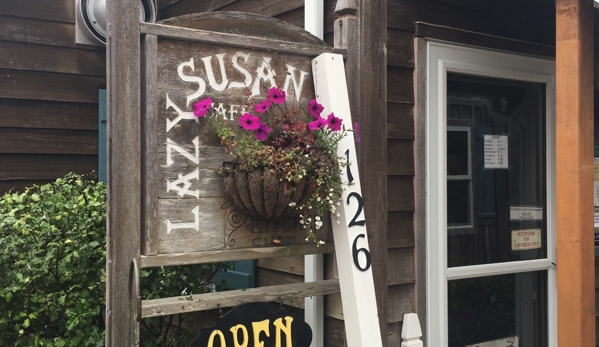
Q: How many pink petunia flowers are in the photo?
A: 9